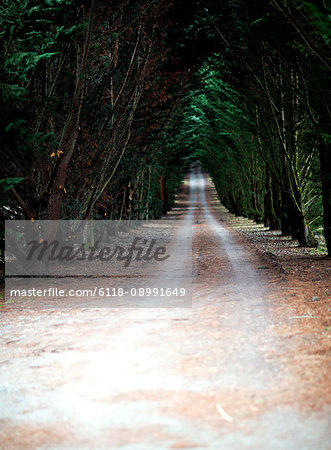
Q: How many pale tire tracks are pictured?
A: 2